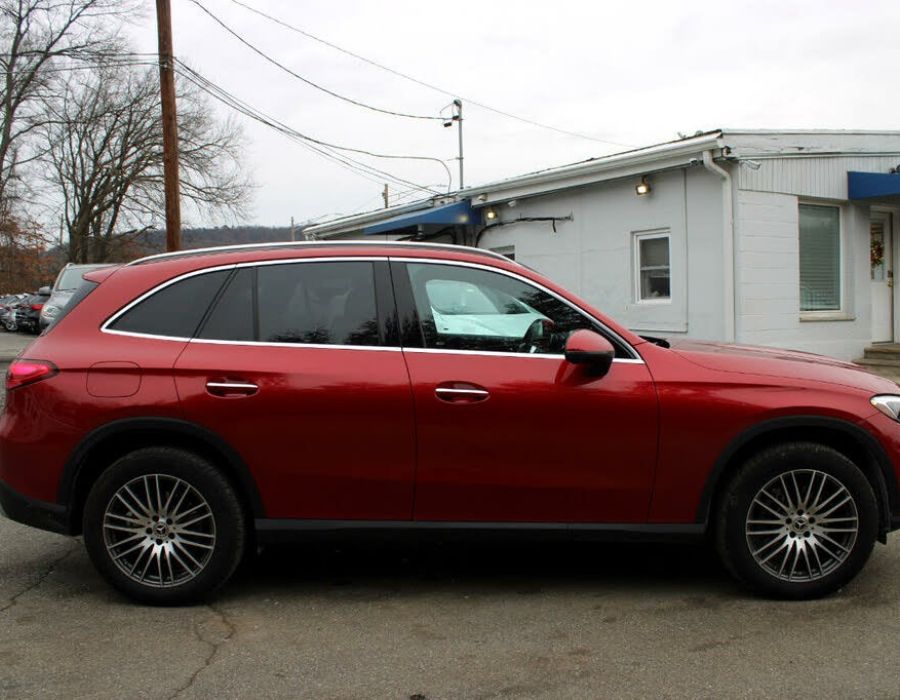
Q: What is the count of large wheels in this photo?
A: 2